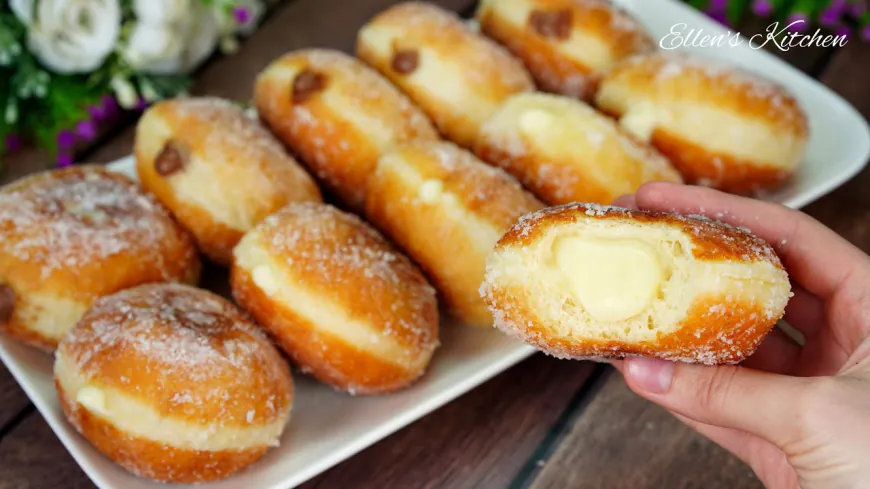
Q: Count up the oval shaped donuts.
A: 11